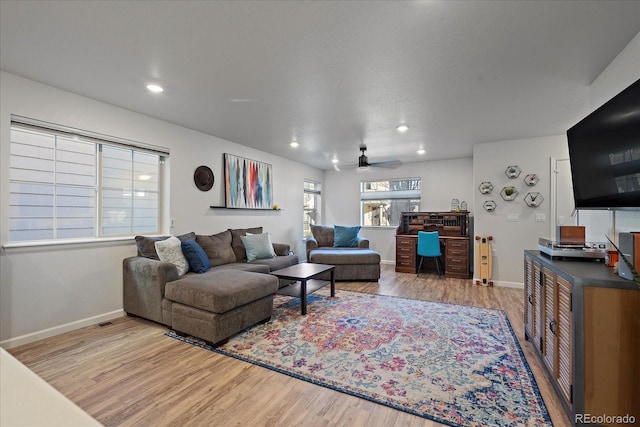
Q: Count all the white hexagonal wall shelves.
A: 6